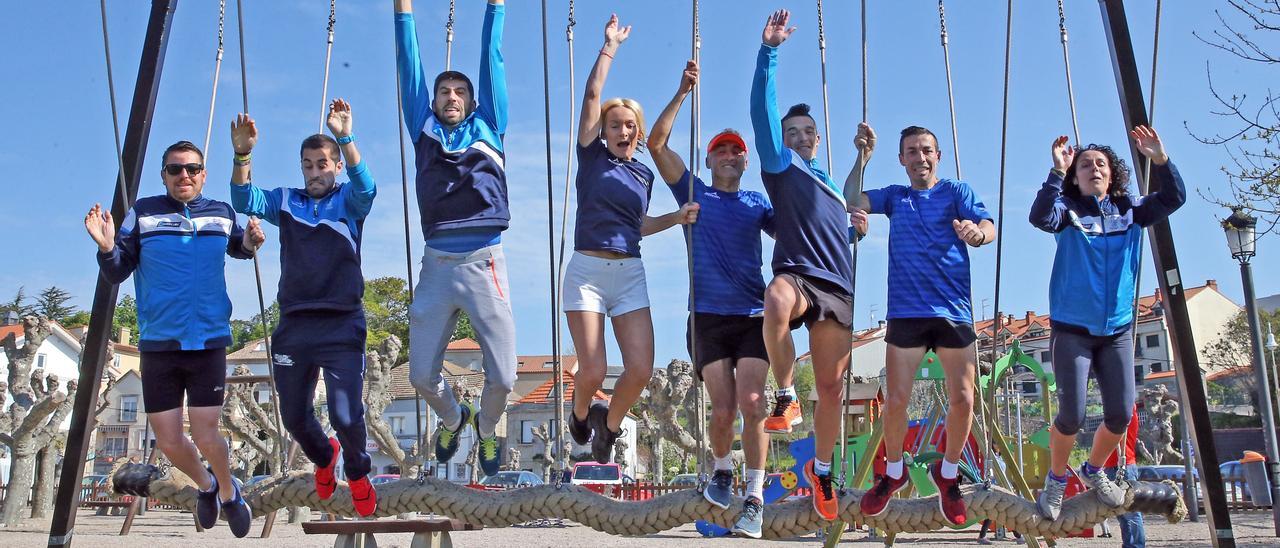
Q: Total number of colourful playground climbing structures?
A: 1